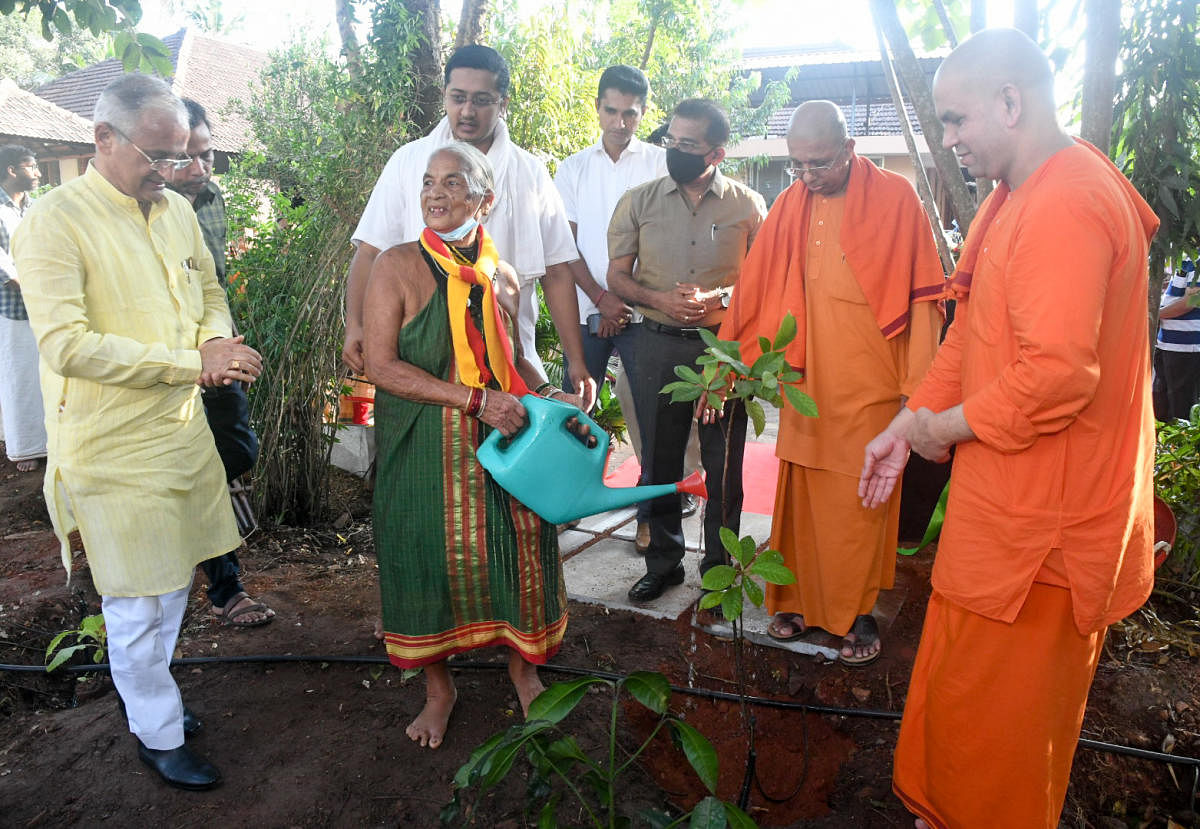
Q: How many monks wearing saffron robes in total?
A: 2